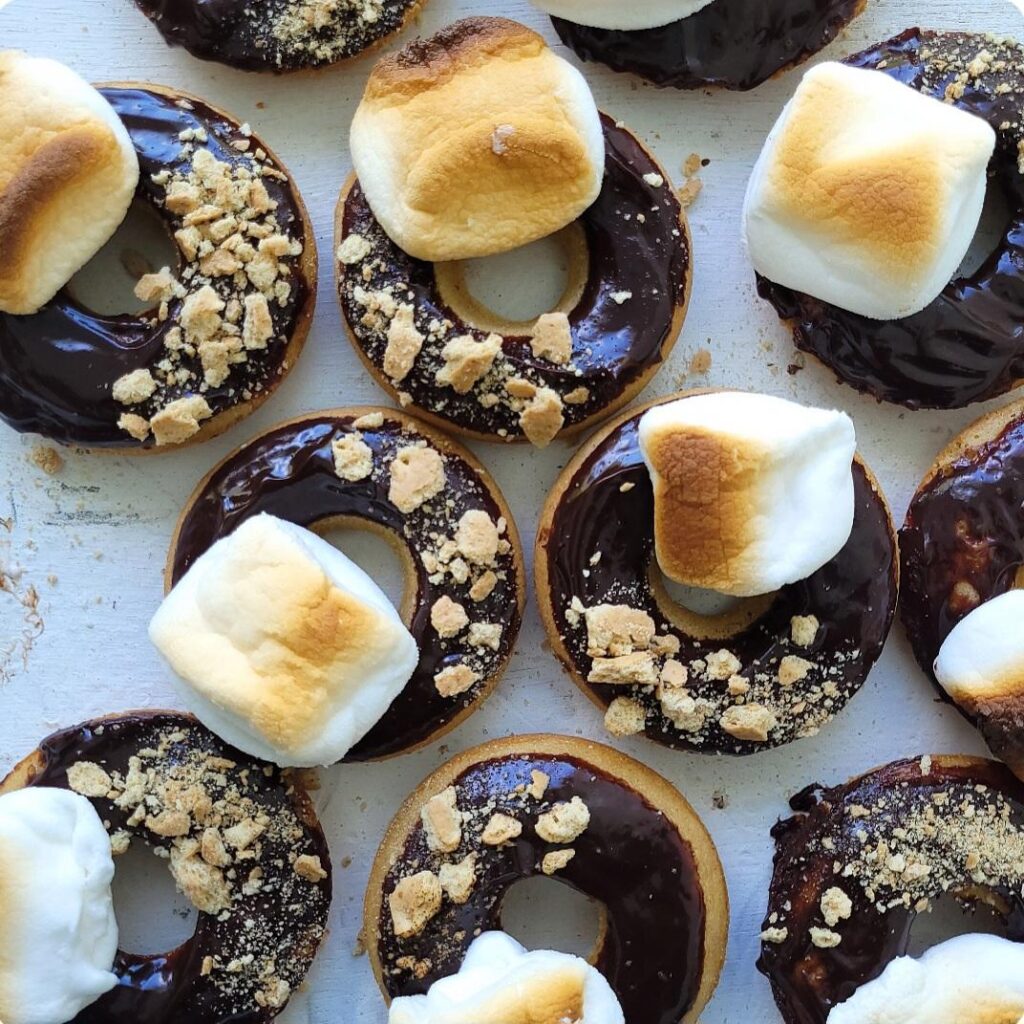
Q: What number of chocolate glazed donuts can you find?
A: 11